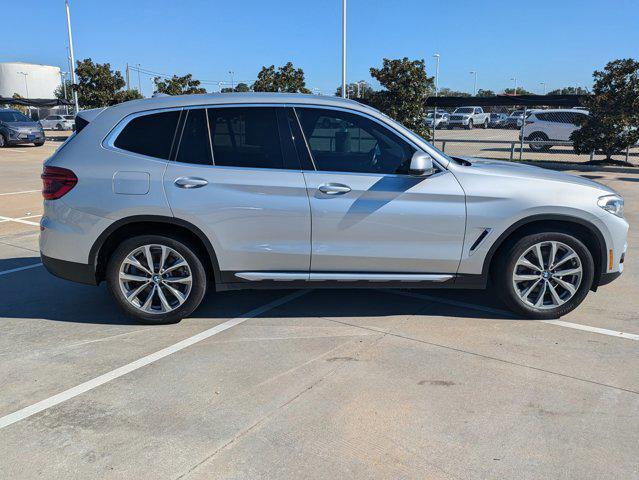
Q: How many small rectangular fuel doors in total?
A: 1